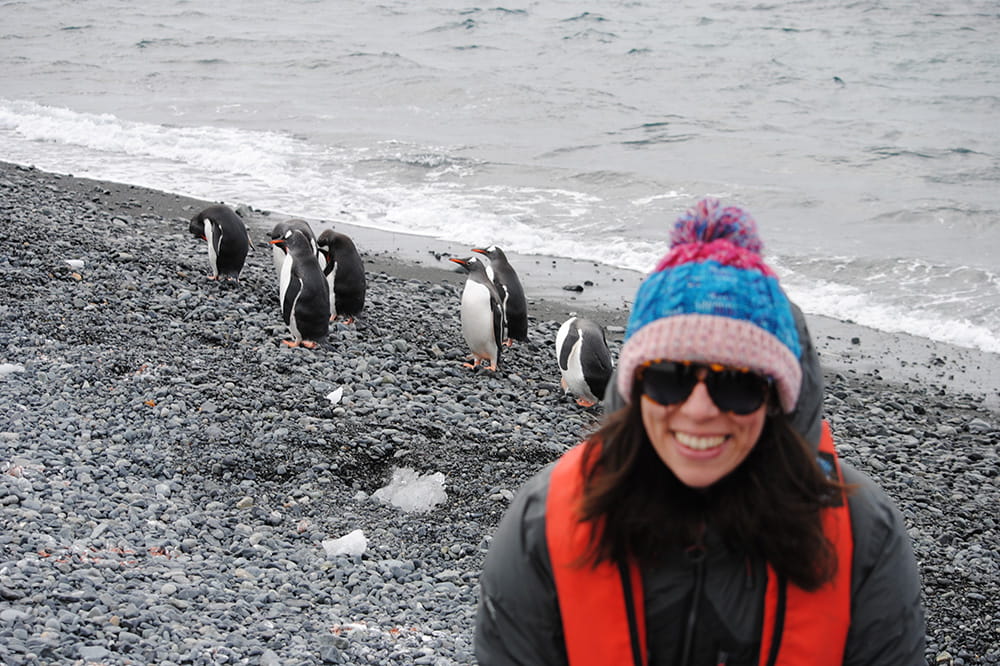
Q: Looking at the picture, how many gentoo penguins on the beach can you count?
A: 7